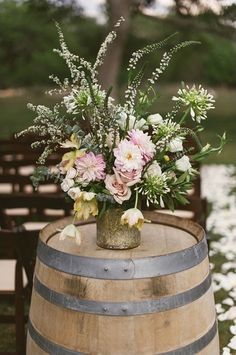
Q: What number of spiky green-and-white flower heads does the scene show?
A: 4